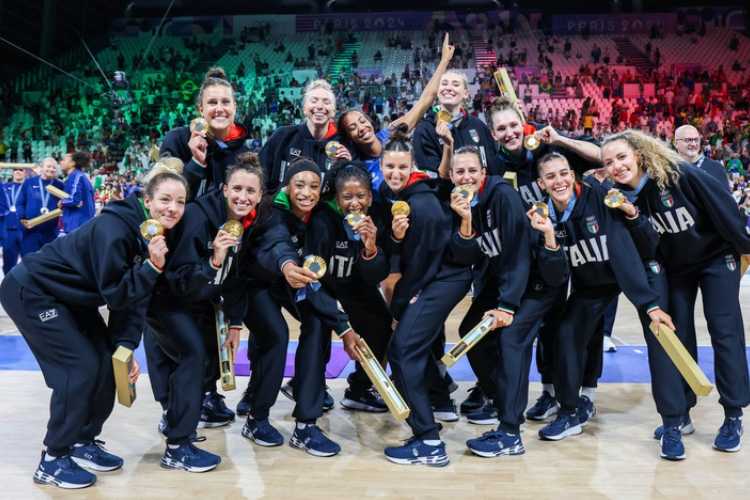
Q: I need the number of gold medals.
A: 12